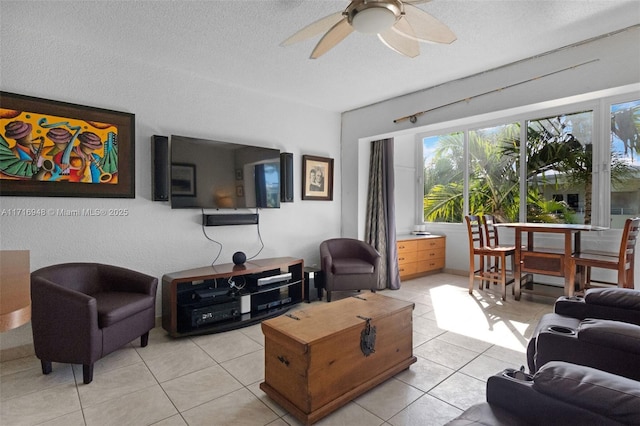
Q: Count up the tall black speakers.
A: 2